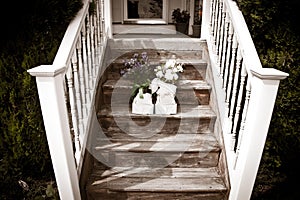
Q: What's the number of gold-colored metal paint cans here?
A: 0